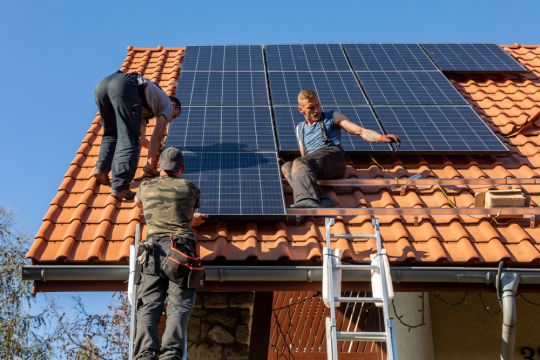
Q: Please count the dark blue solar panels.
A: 11